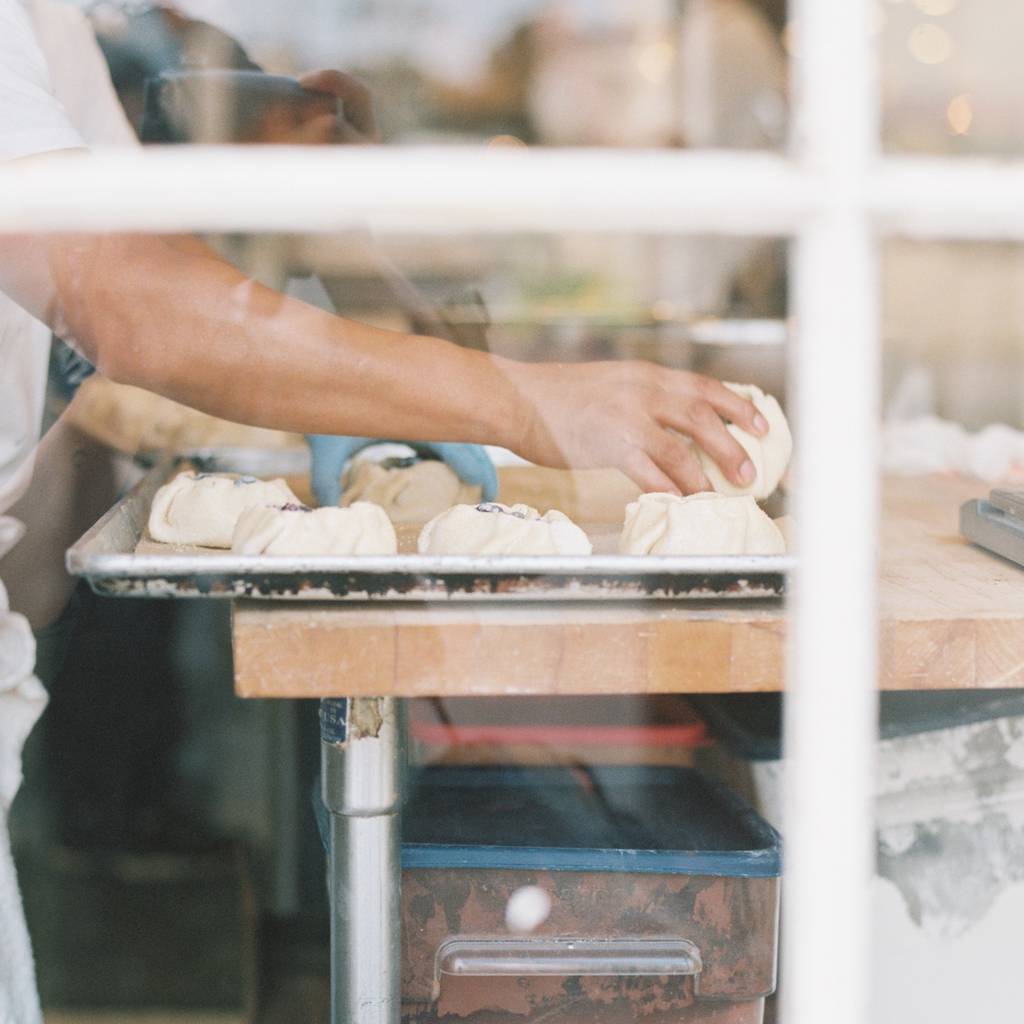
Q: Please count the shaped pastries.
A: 6